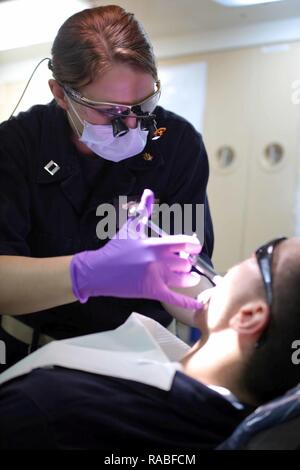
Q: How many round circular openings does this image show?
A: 2